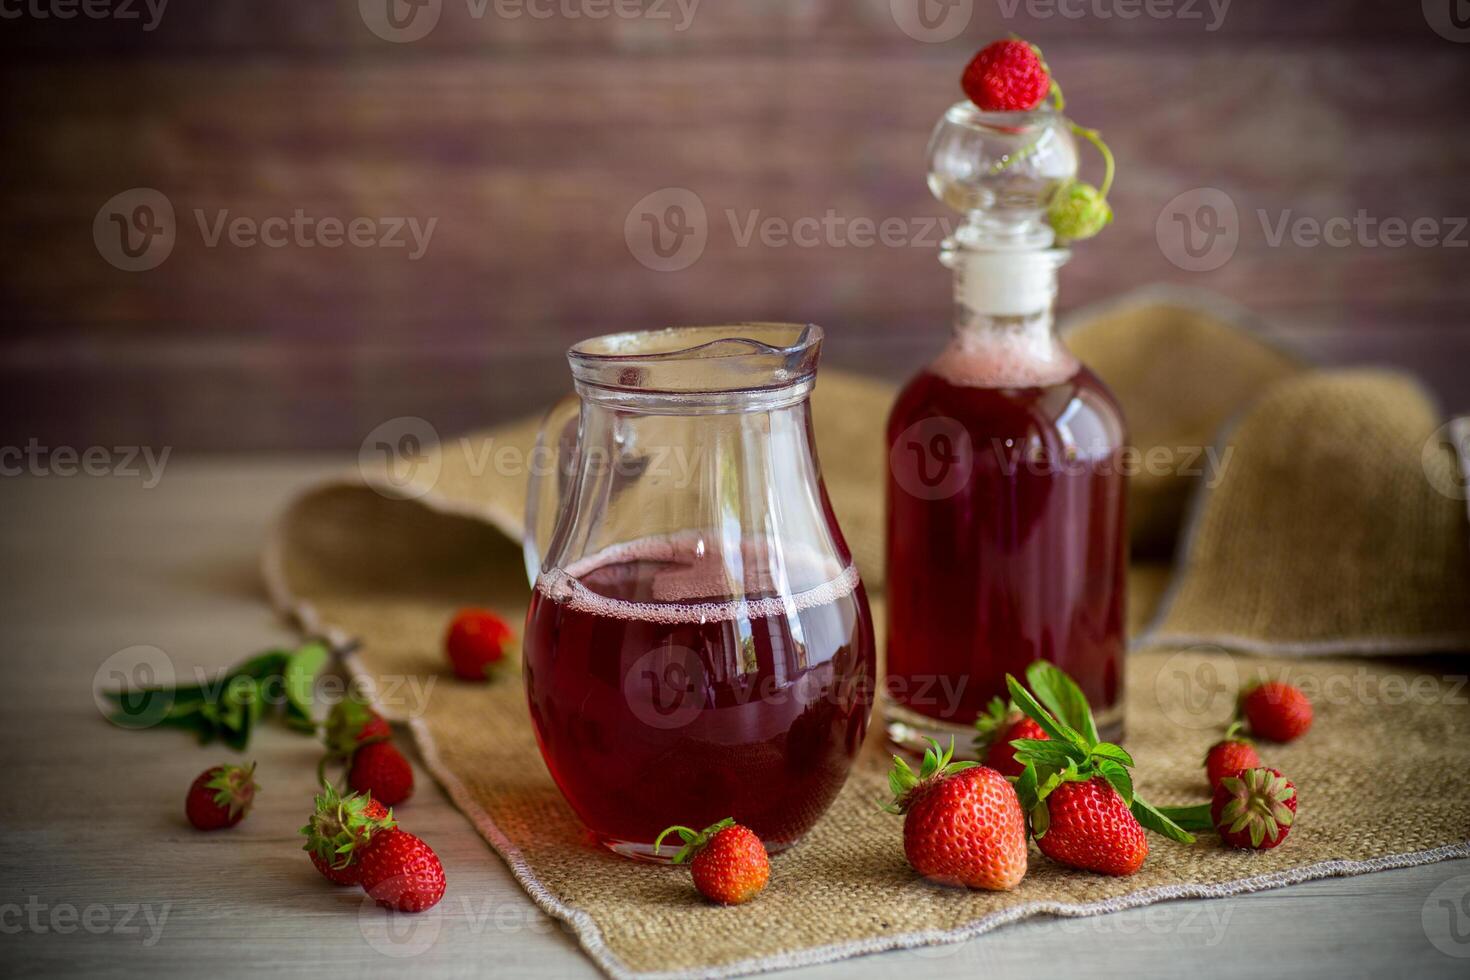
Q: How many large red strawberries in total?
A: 2